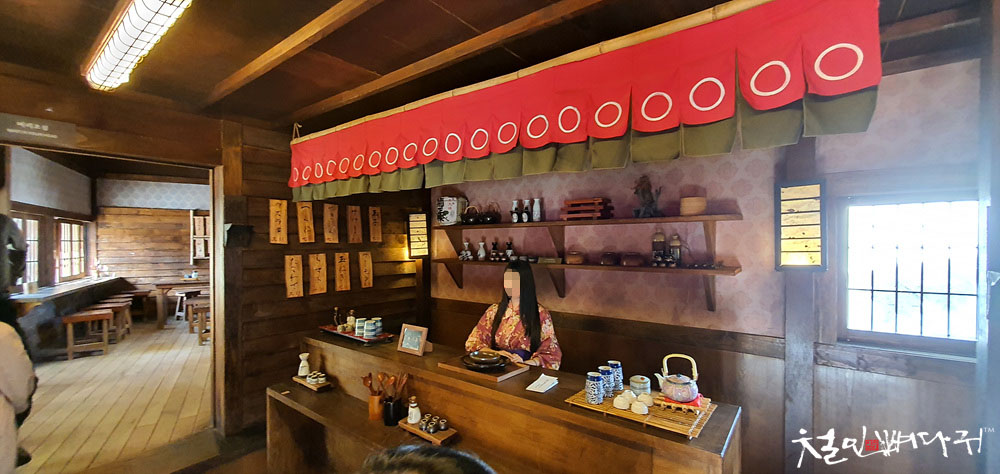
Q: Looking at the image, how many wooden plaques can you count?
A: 9